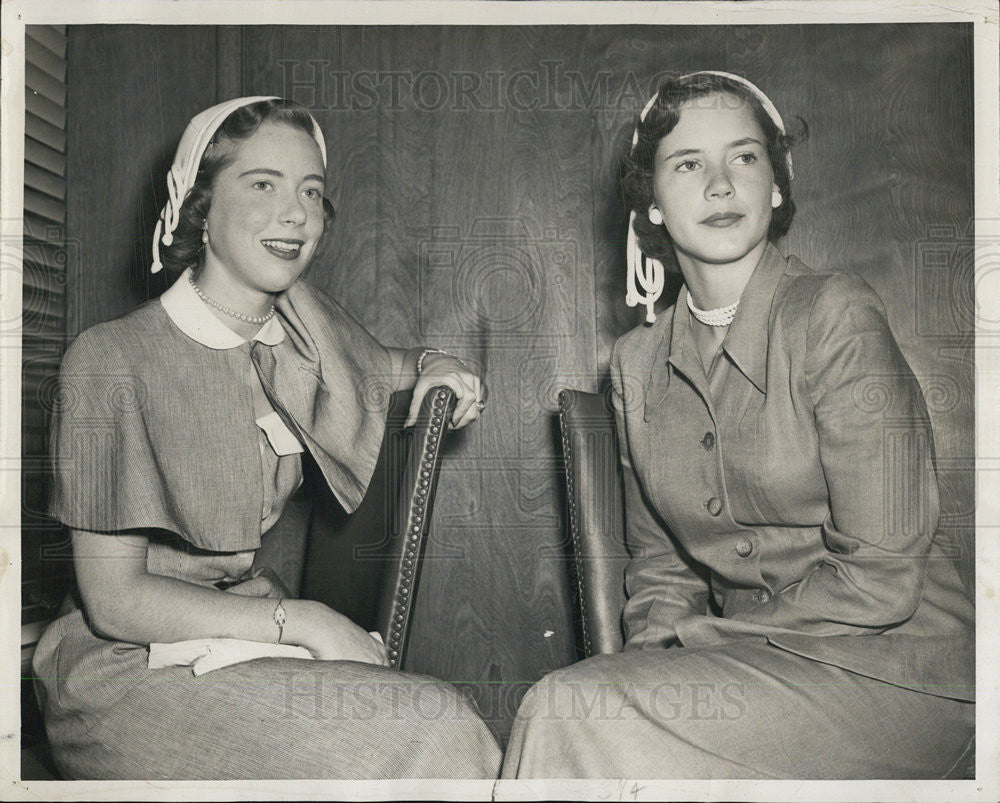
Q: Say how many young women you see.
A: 2